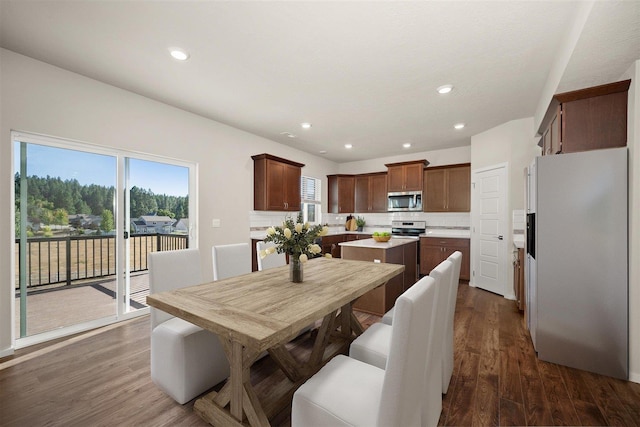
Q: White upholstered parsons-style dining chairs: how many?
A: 6